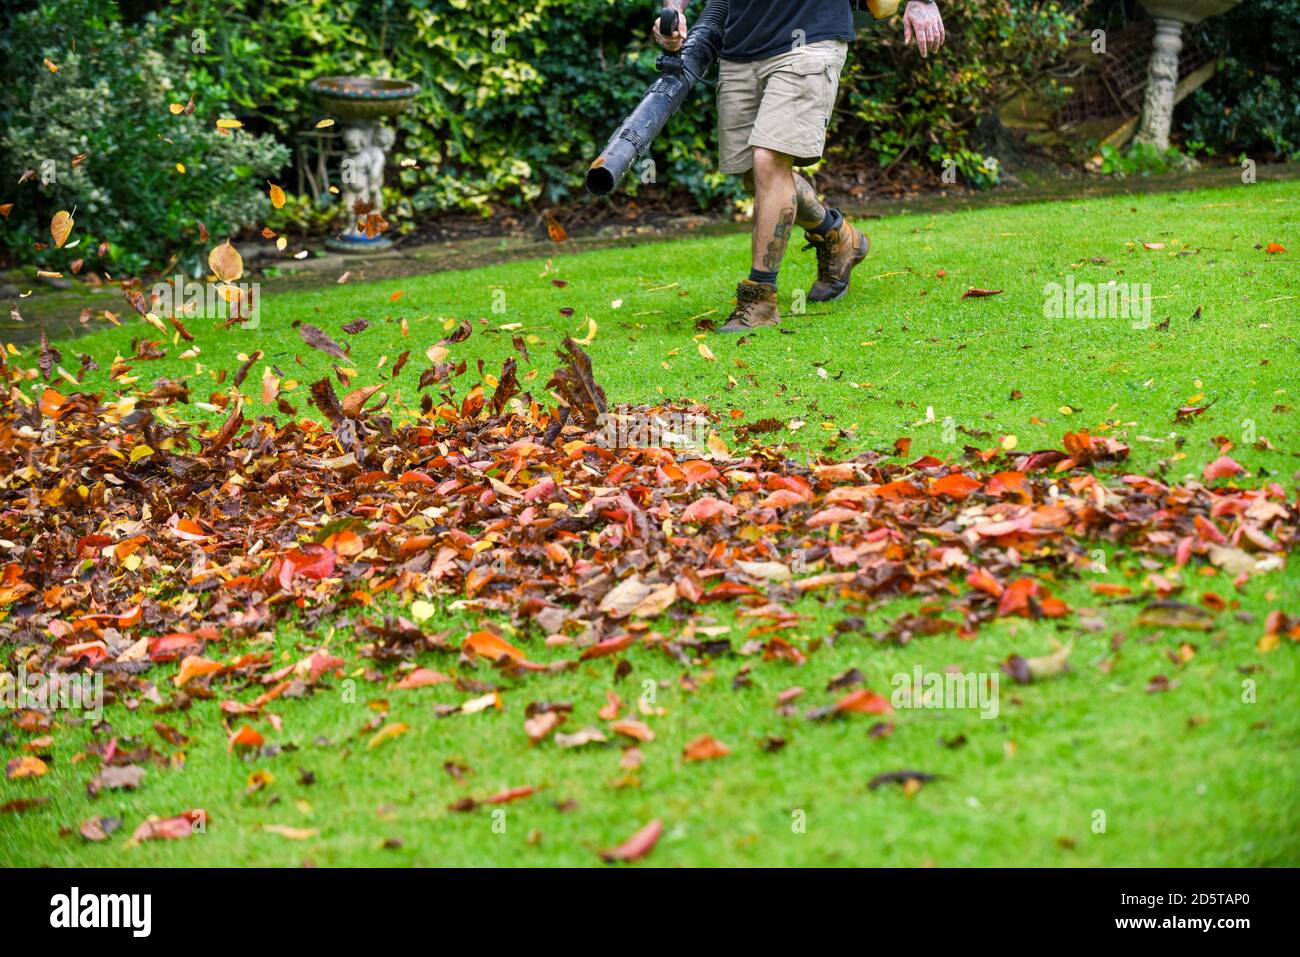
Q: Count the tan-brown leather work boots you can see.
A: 2